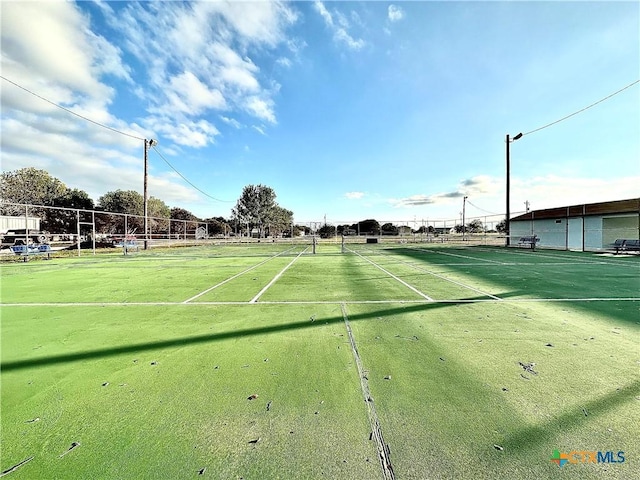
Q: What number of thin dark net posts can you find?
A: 2